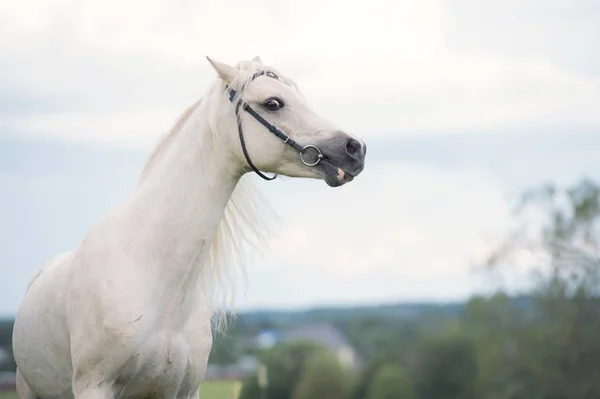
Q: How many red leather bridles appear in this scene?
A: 0